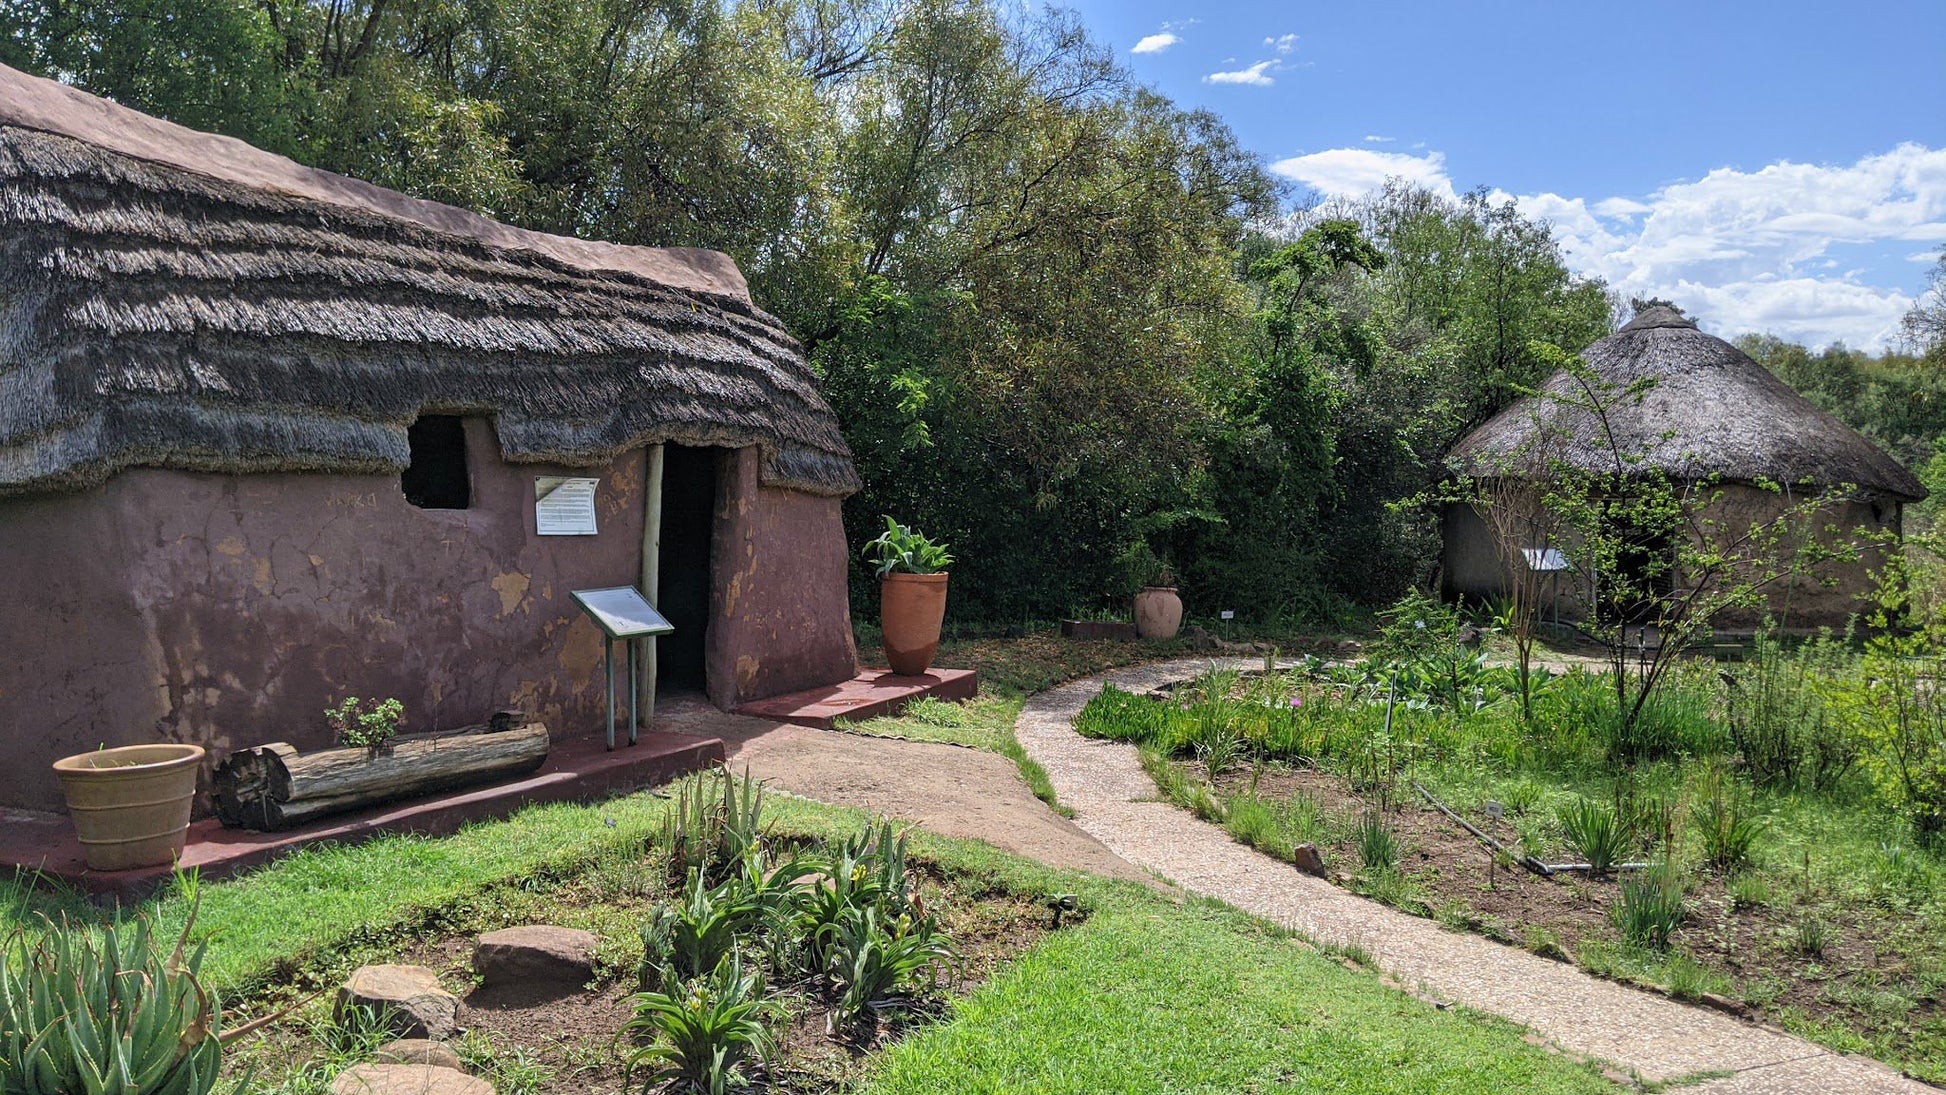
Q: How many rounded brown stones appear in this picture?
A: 4